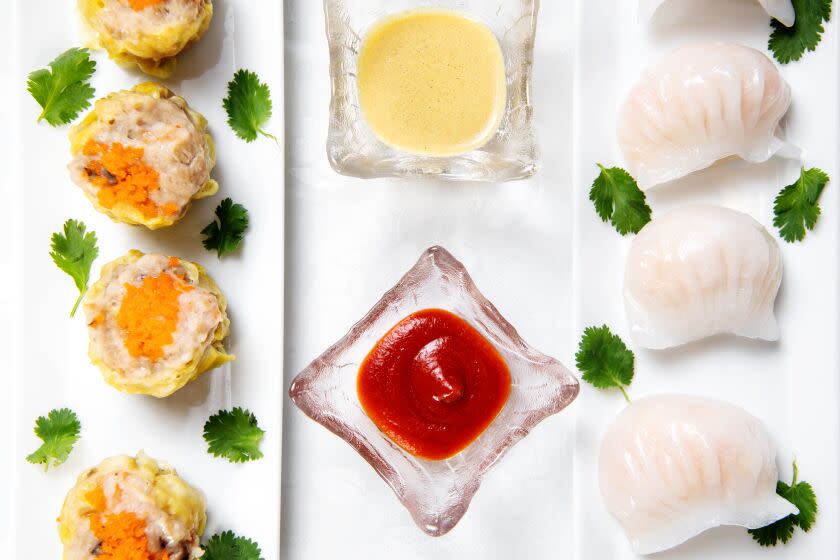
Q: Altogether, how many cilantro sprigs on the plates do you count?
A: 12